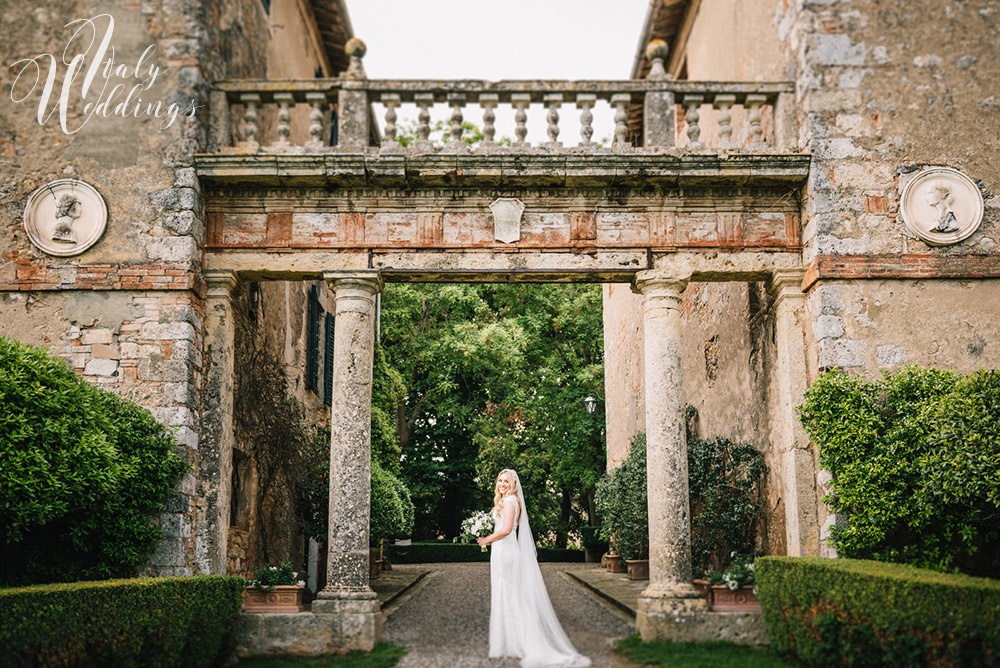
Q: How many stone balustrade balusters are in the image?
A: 14